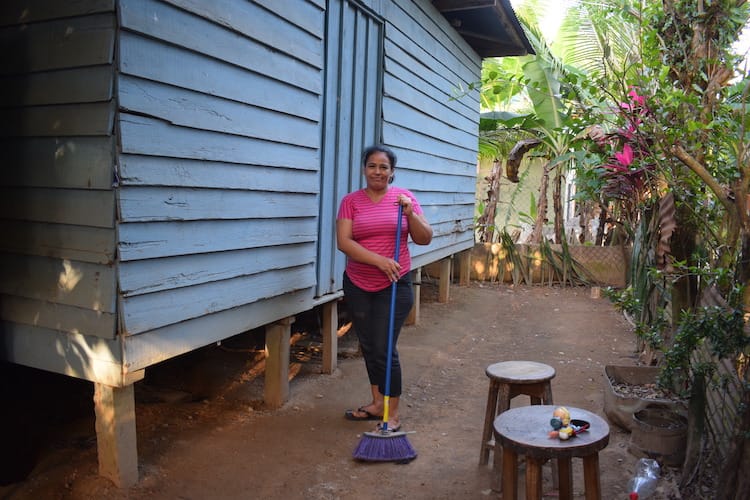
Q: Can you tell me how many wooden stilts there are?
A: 6